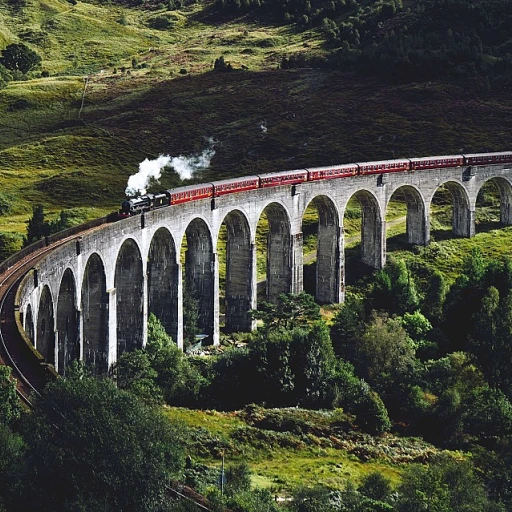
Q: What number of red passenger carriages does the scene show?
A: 7